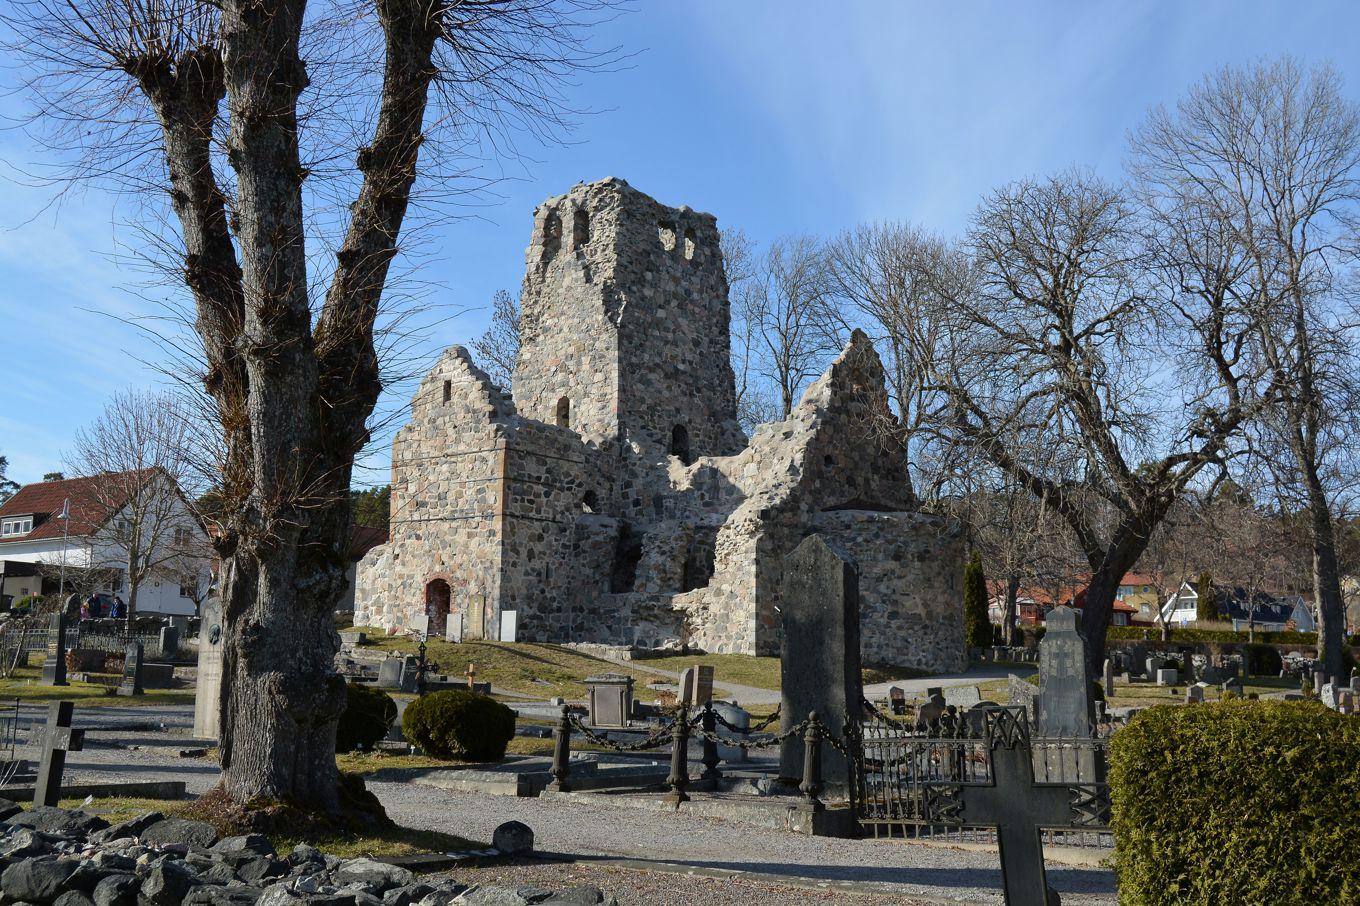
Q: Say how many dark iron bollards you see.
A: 4